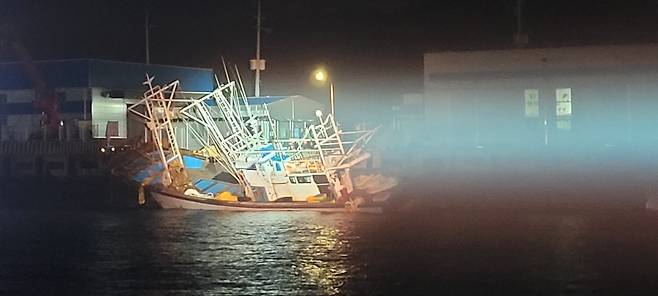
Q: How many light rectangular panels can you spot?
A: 2